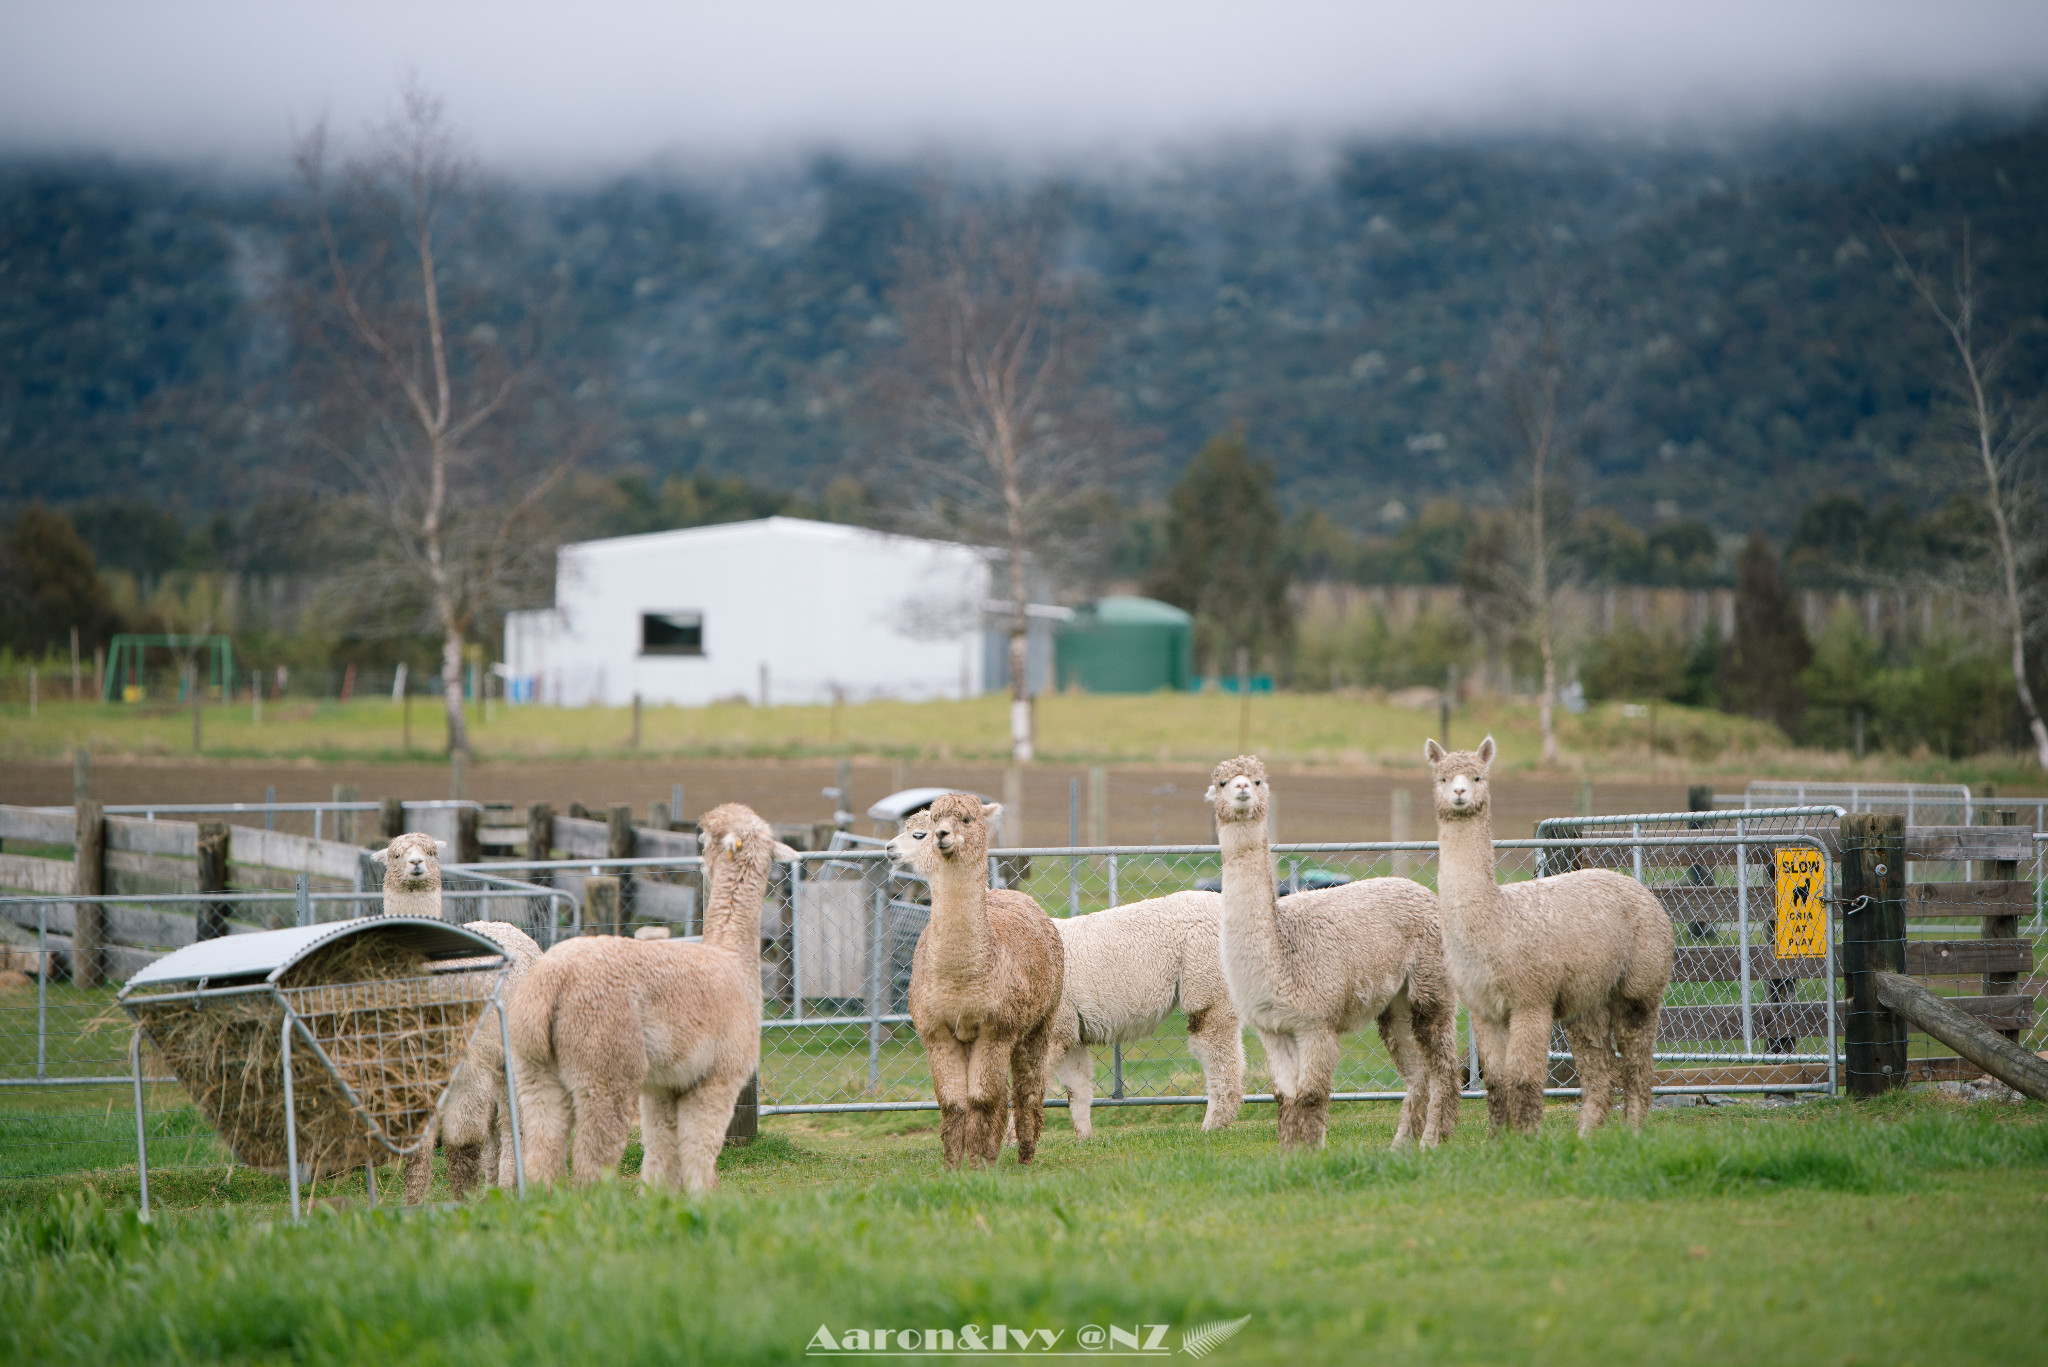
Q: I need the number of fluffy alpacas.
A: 6